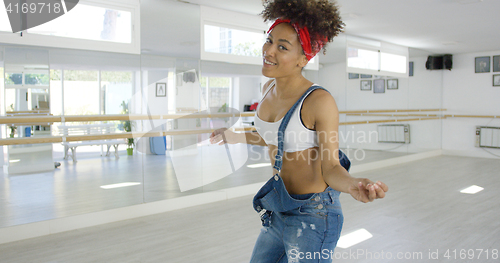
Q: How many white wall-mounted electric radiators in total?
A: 2